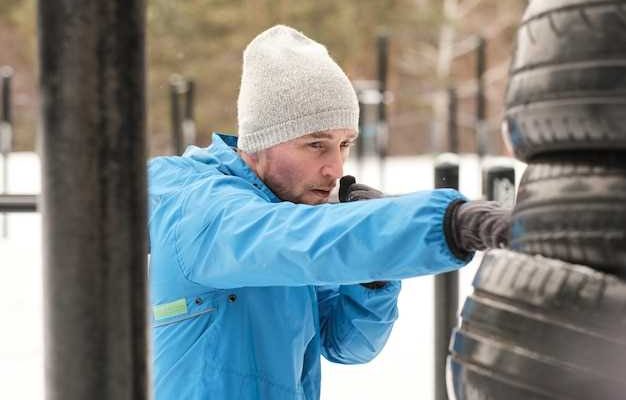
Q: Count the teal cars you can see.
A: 0